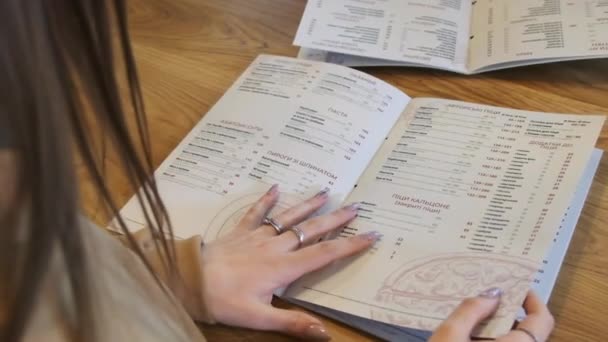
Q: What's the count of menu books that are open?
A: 2